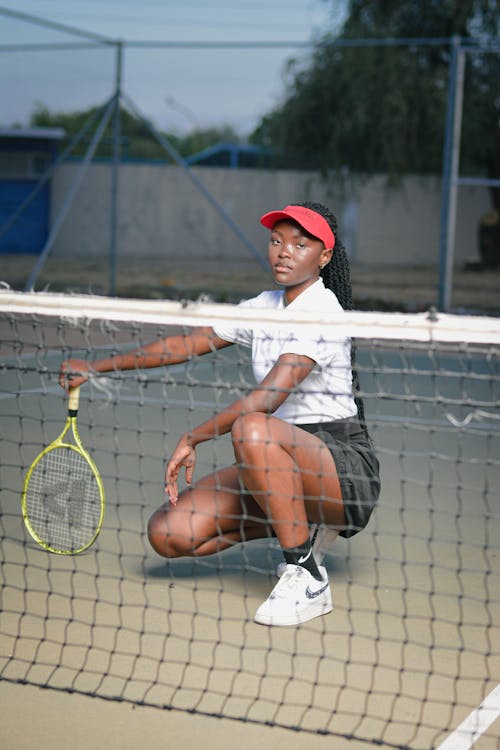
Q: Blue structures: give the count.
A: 2